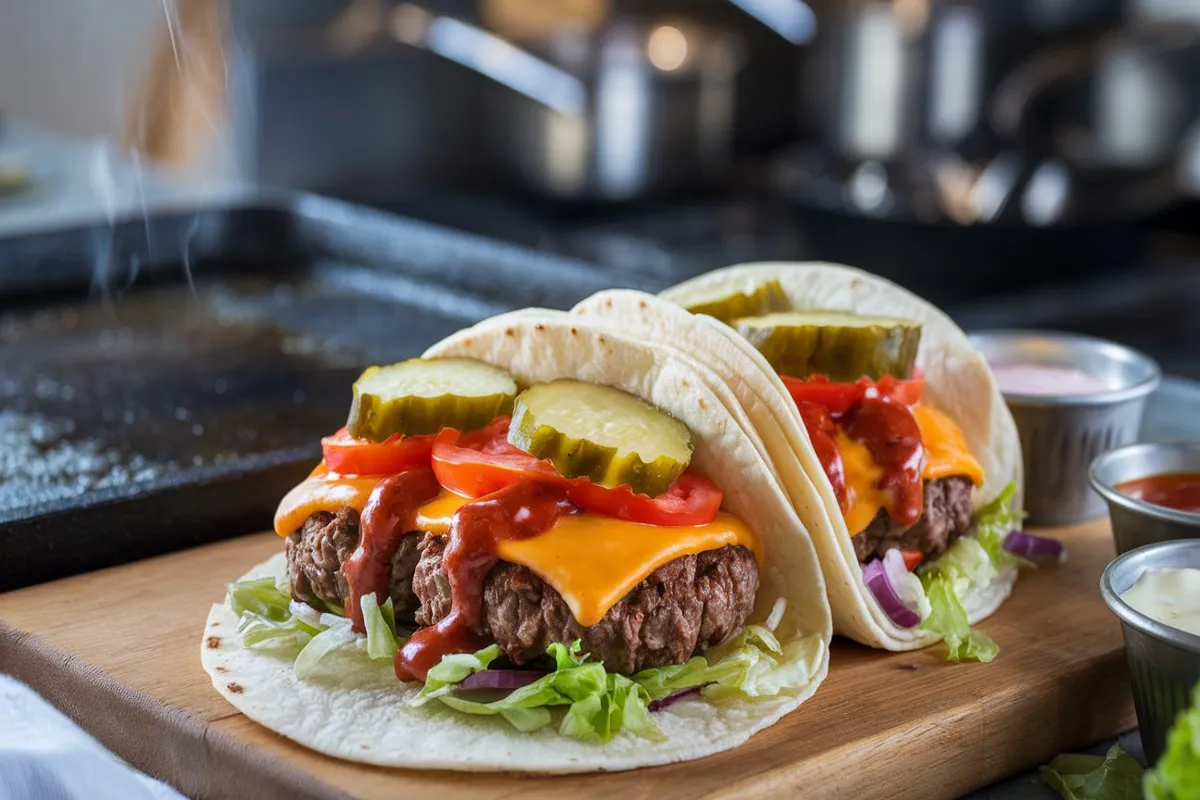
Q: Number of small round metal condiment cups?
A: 3